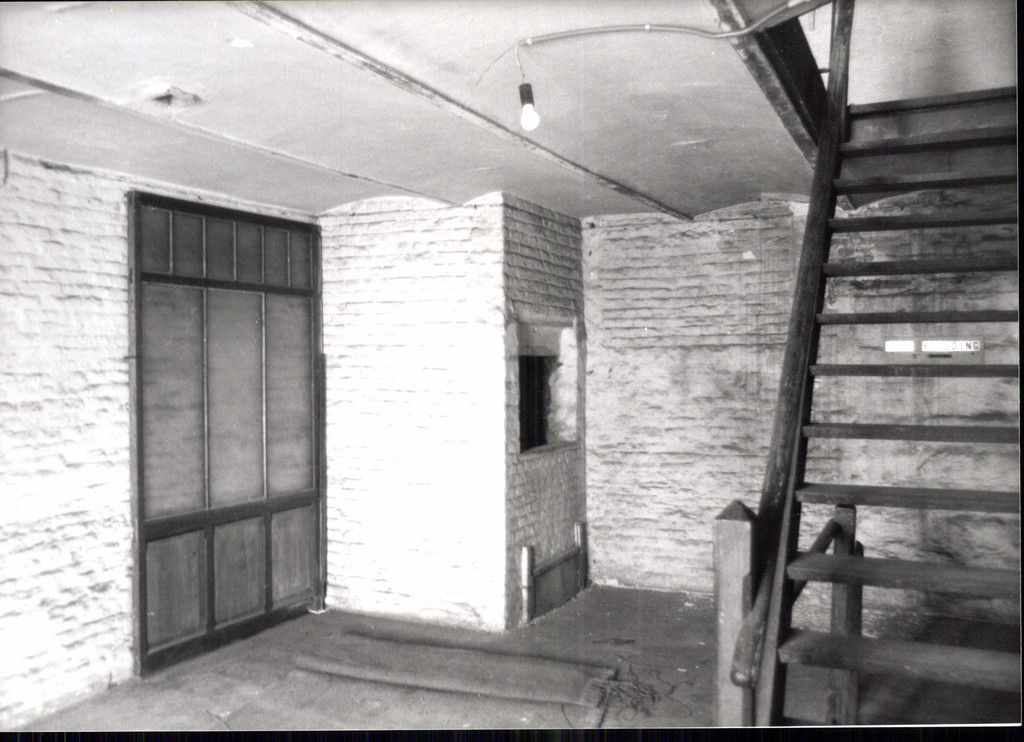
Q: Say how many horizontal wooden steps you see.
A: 11